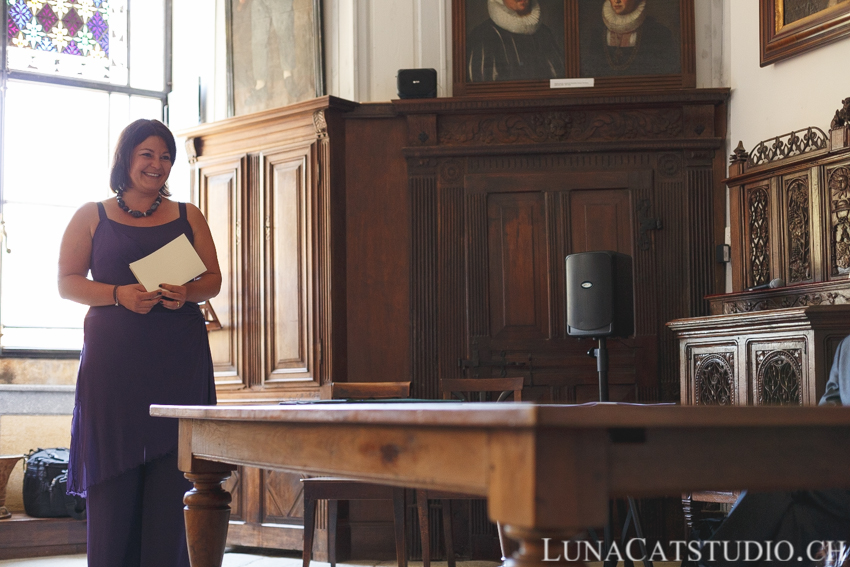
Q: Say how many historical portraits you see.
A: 2